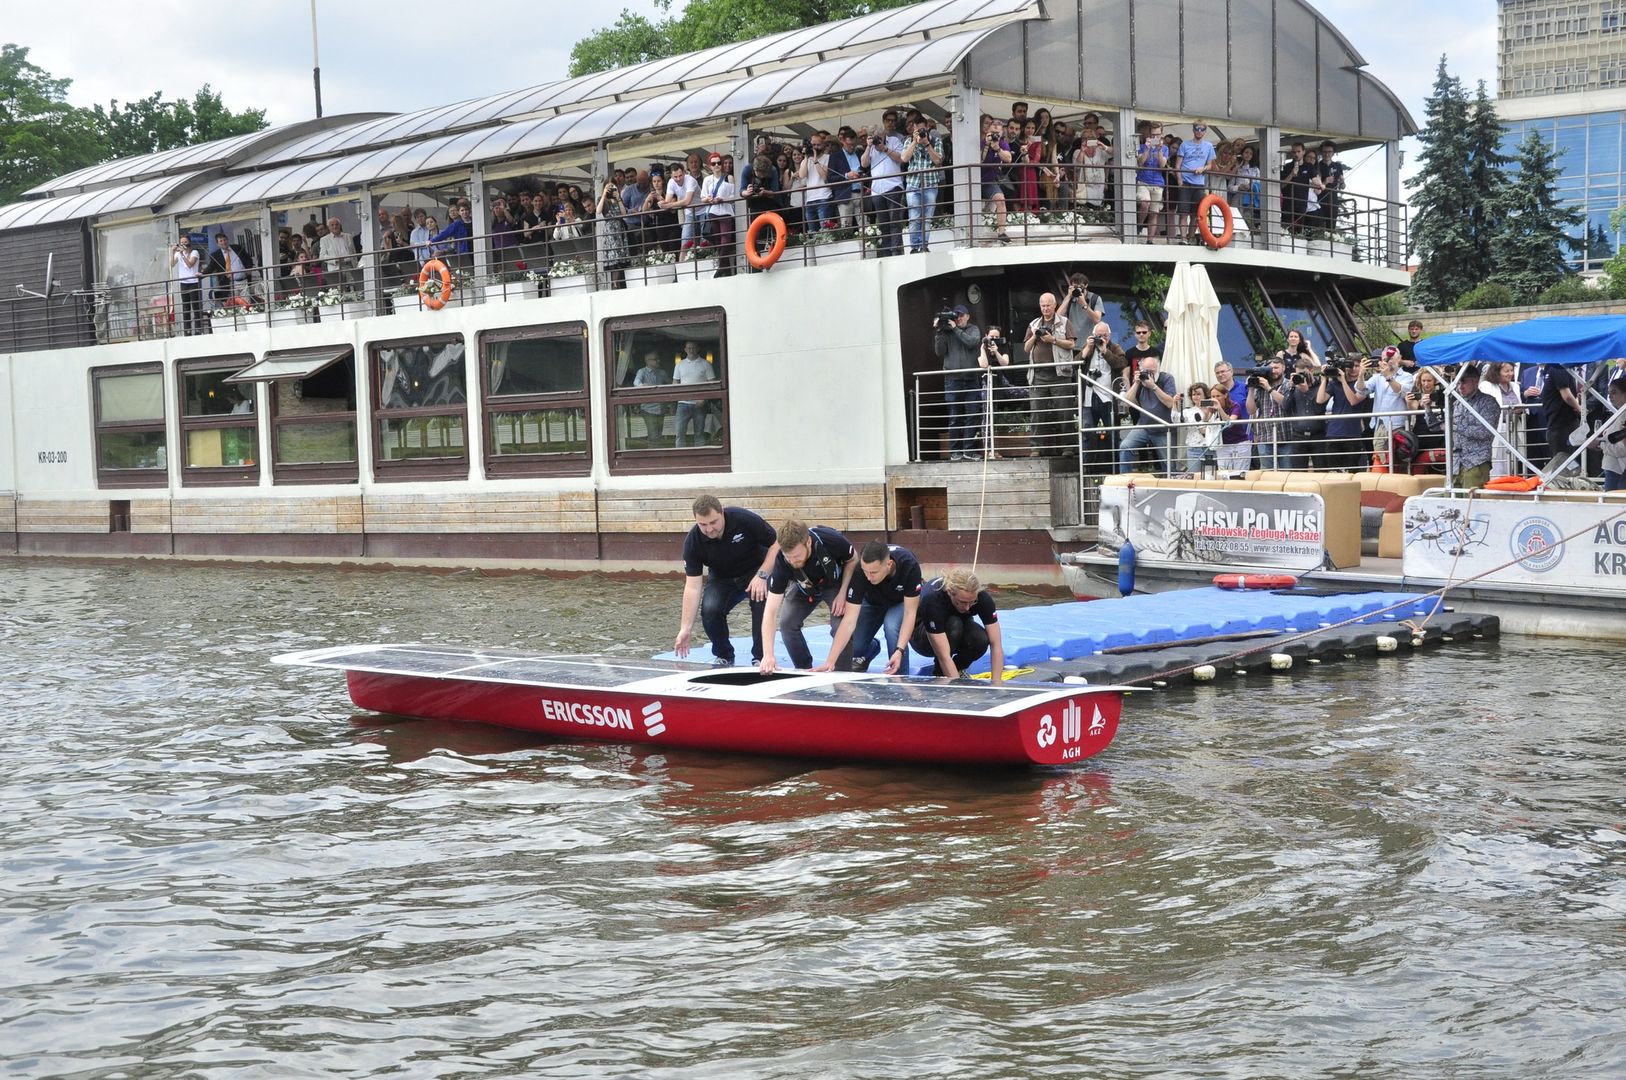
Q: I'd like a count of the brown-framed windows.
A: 6